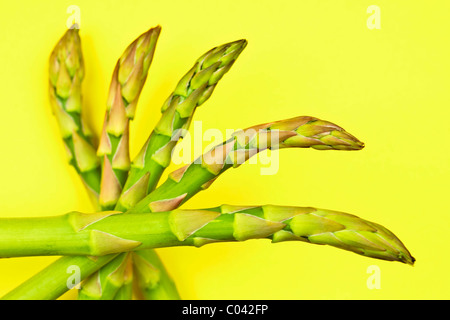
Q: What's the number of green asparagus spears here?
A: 5